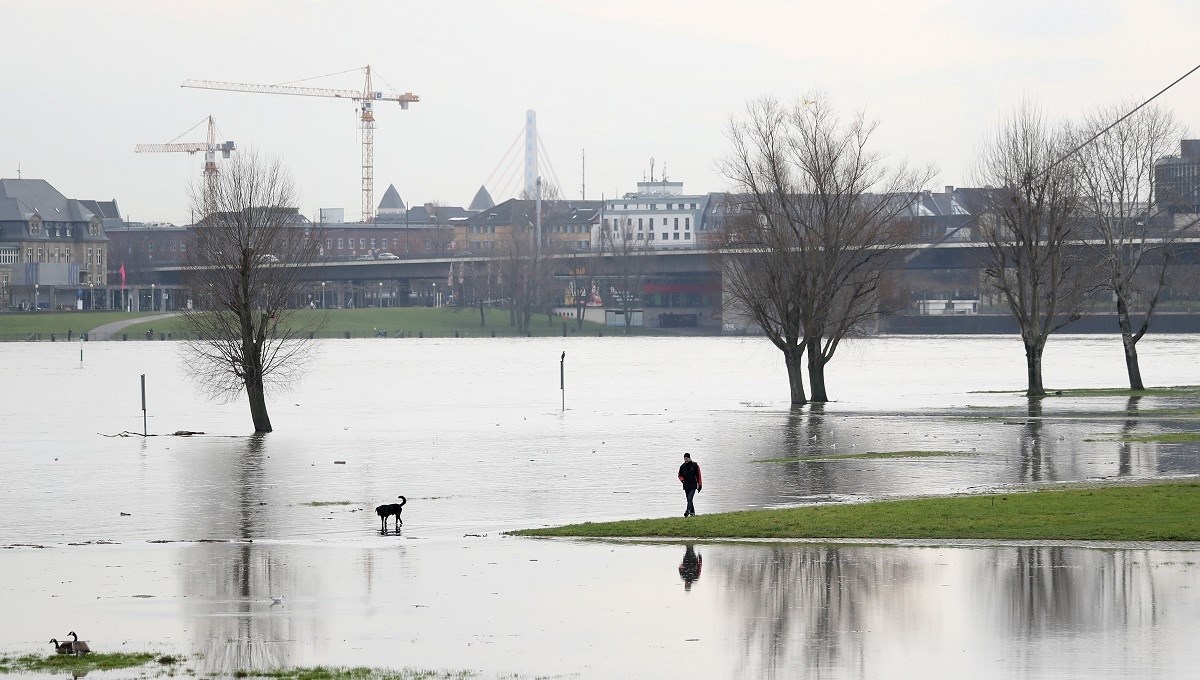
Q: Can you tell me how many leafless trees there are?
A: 5